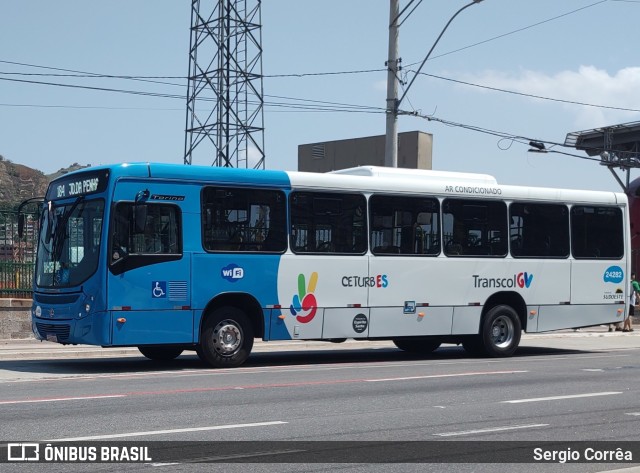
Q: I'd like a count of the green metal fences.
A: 1